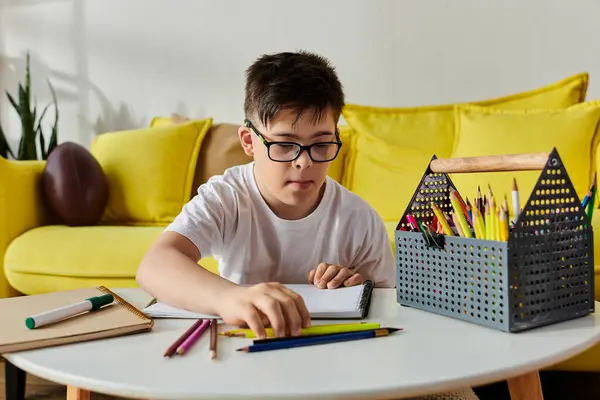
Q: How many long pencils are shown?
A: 4